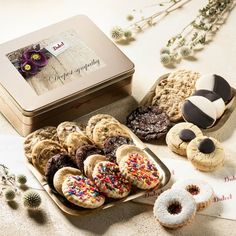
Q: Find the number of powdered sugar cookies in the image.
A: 2